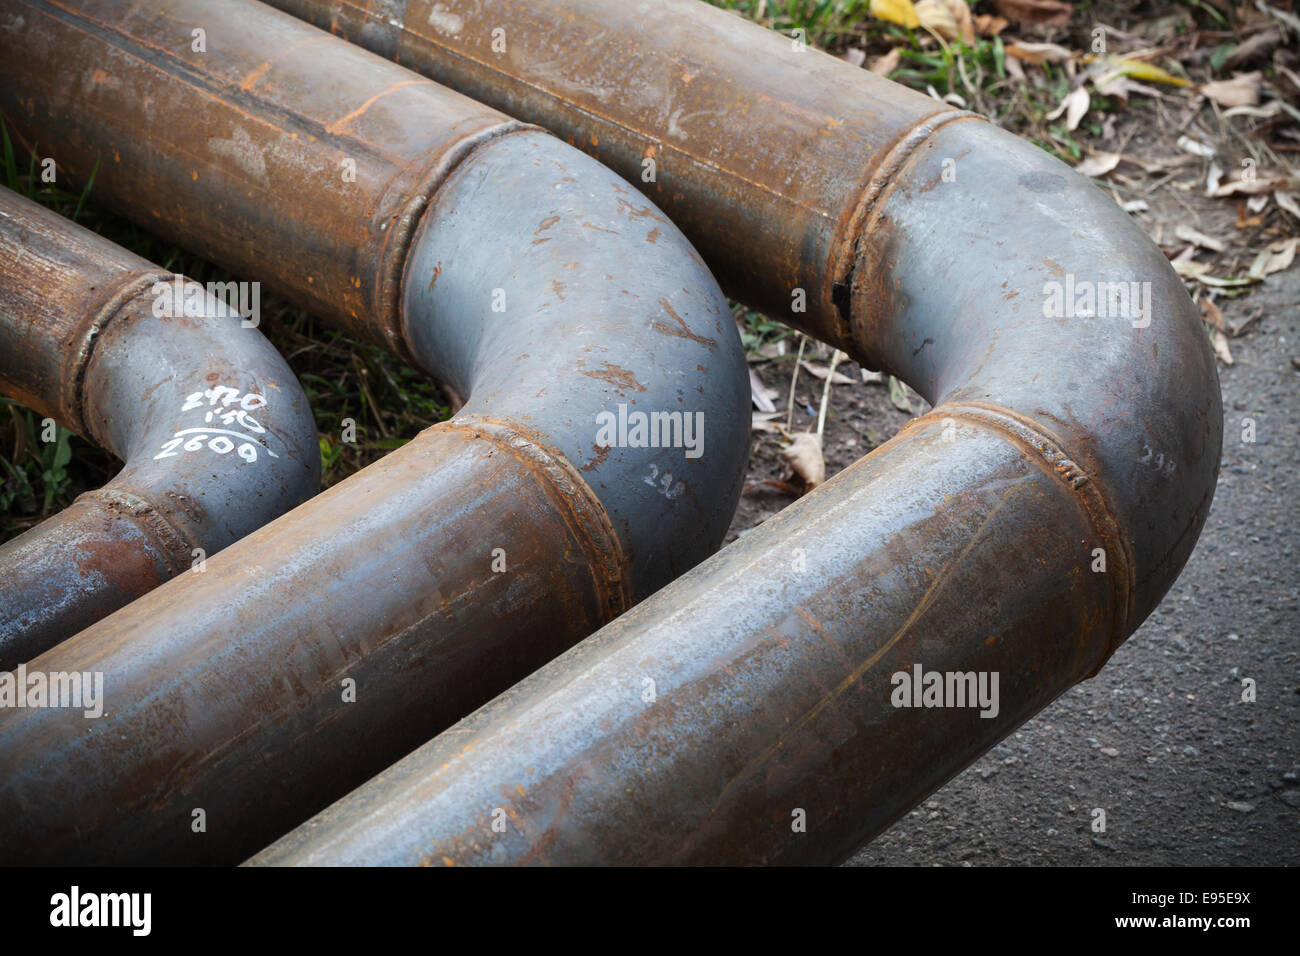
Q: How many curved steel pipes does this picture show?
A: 3